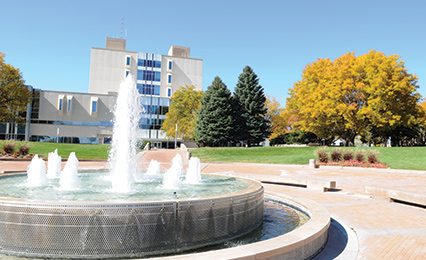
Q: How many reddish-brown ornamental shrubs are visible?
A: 7